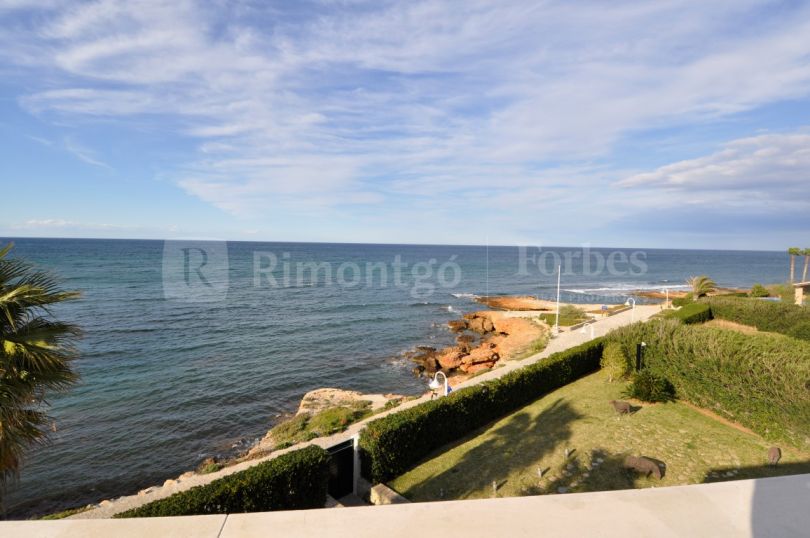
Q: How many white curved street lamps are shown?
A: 4